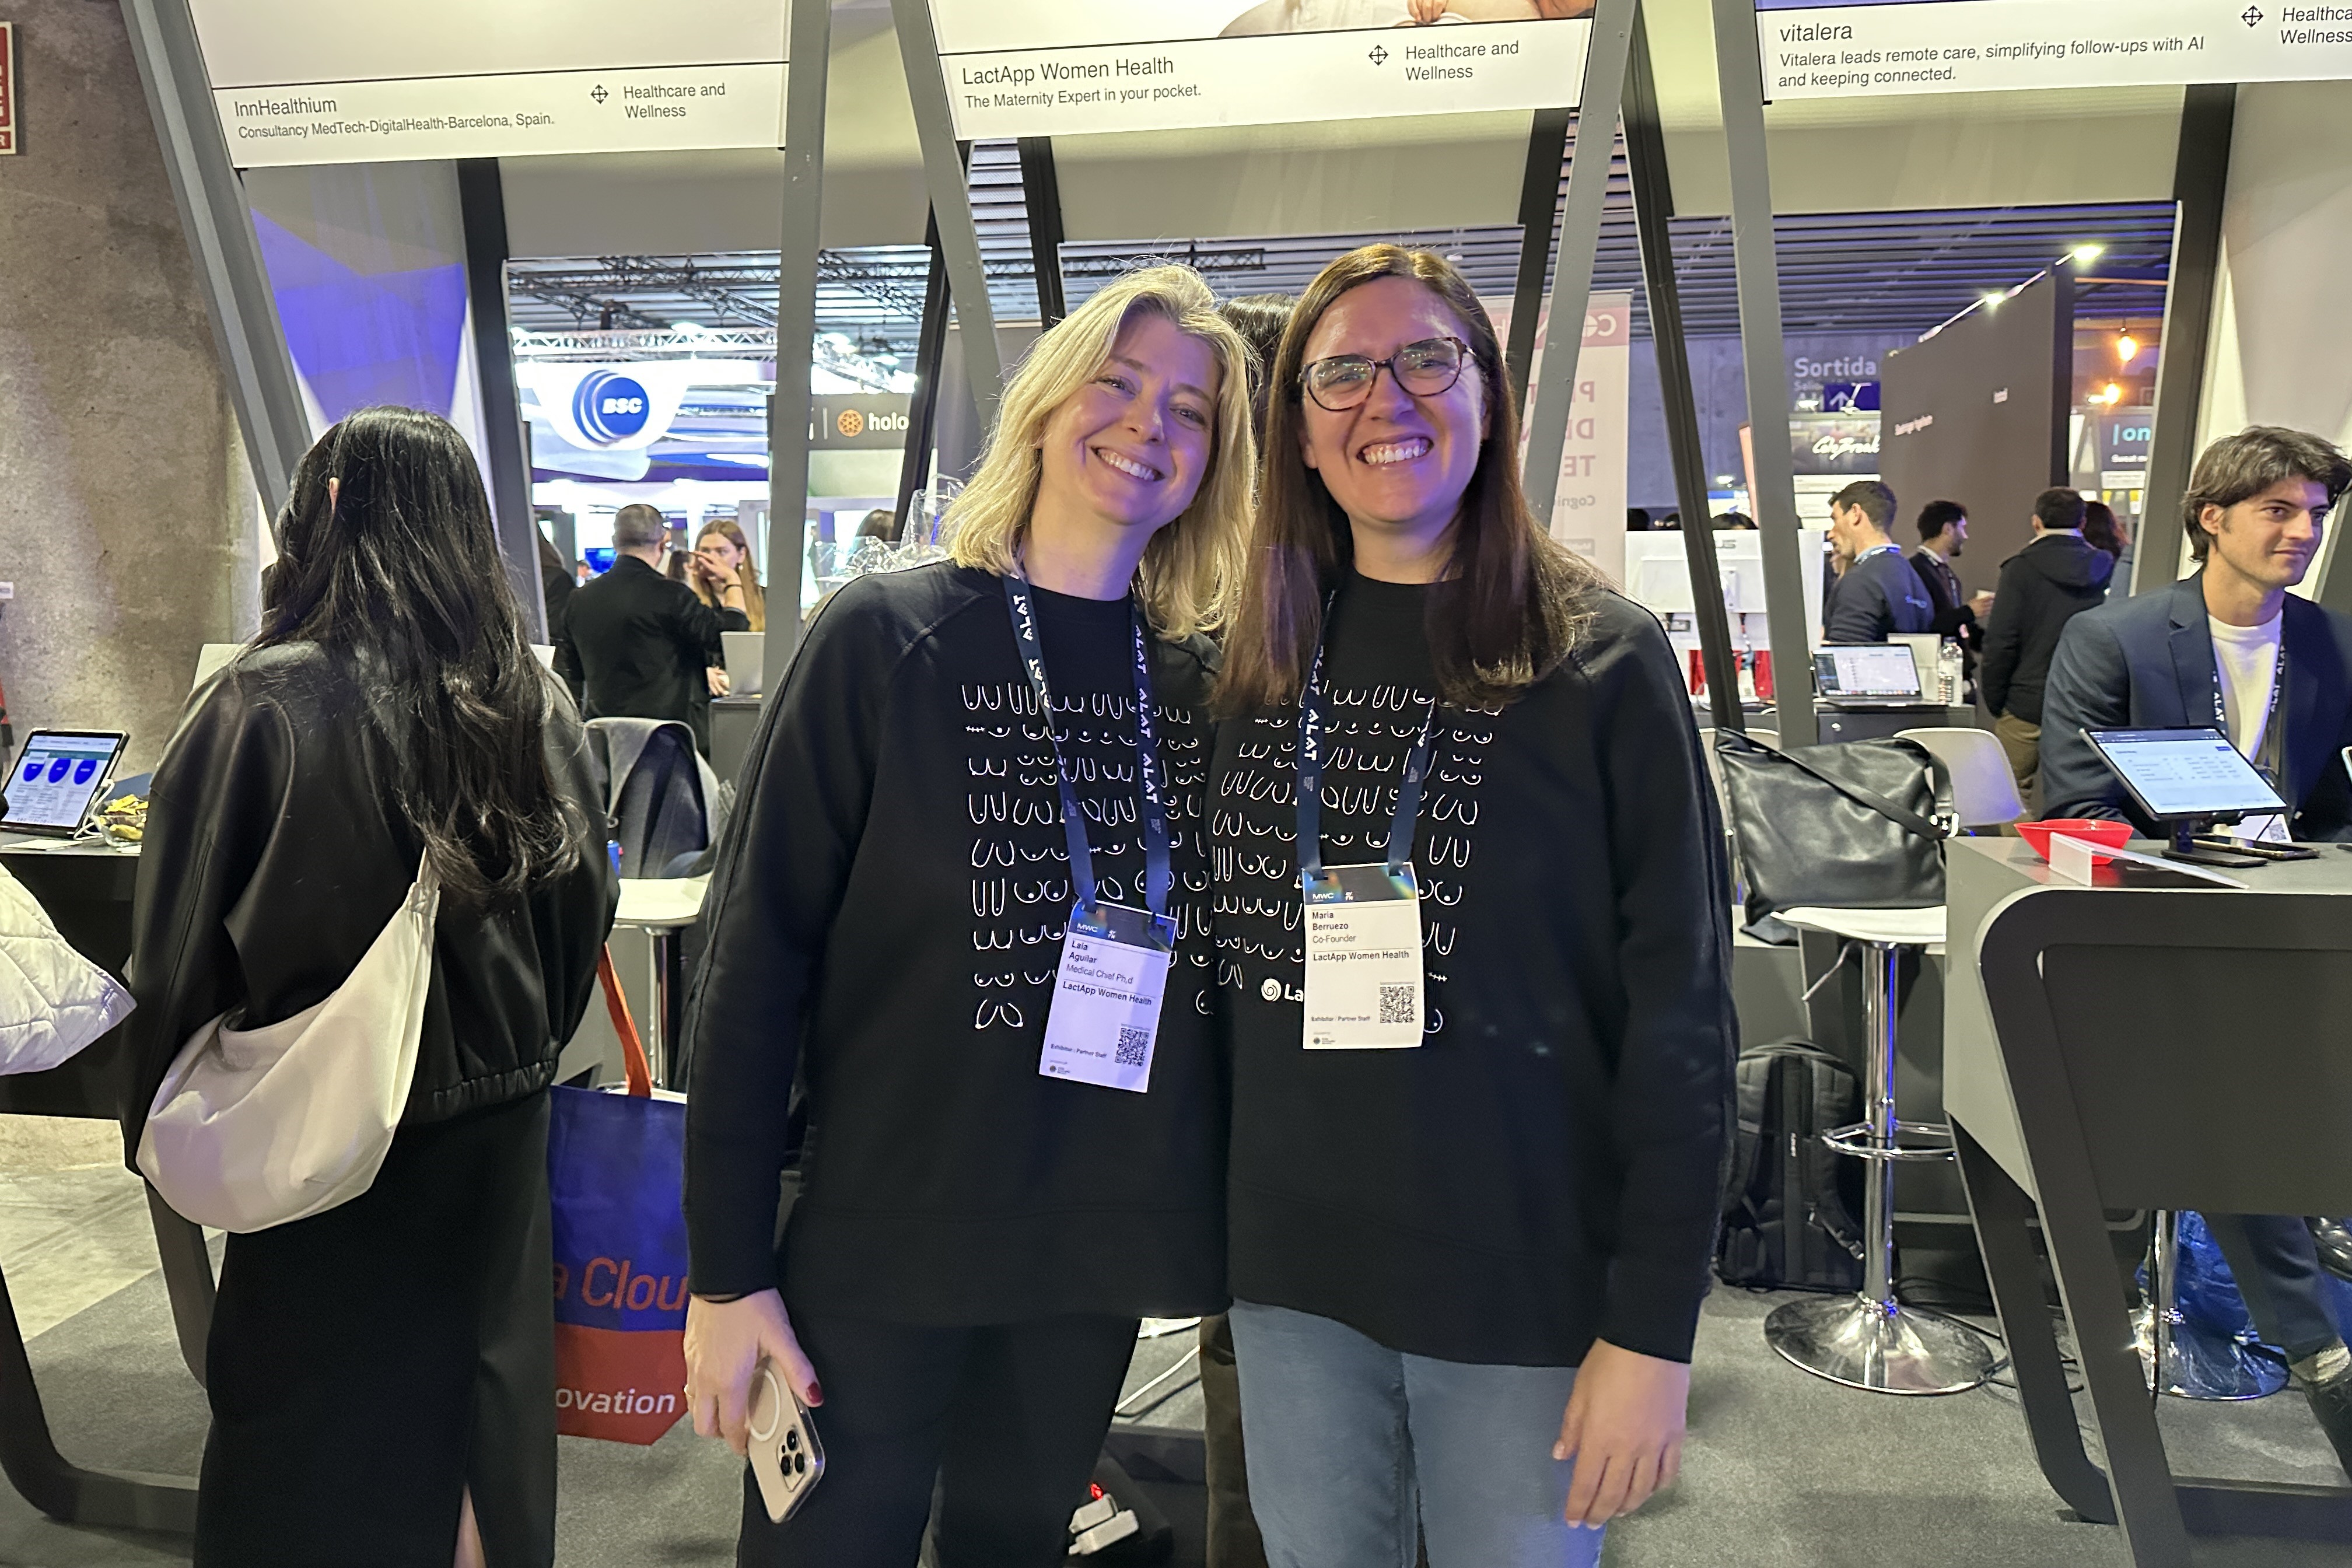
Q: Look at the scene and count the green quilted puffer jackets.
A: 0